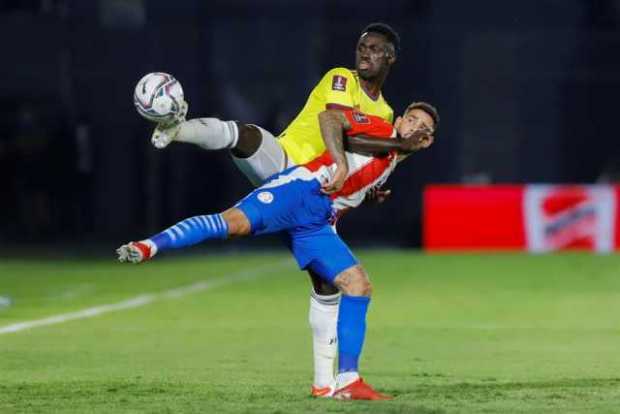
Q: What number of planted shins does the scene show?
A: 2